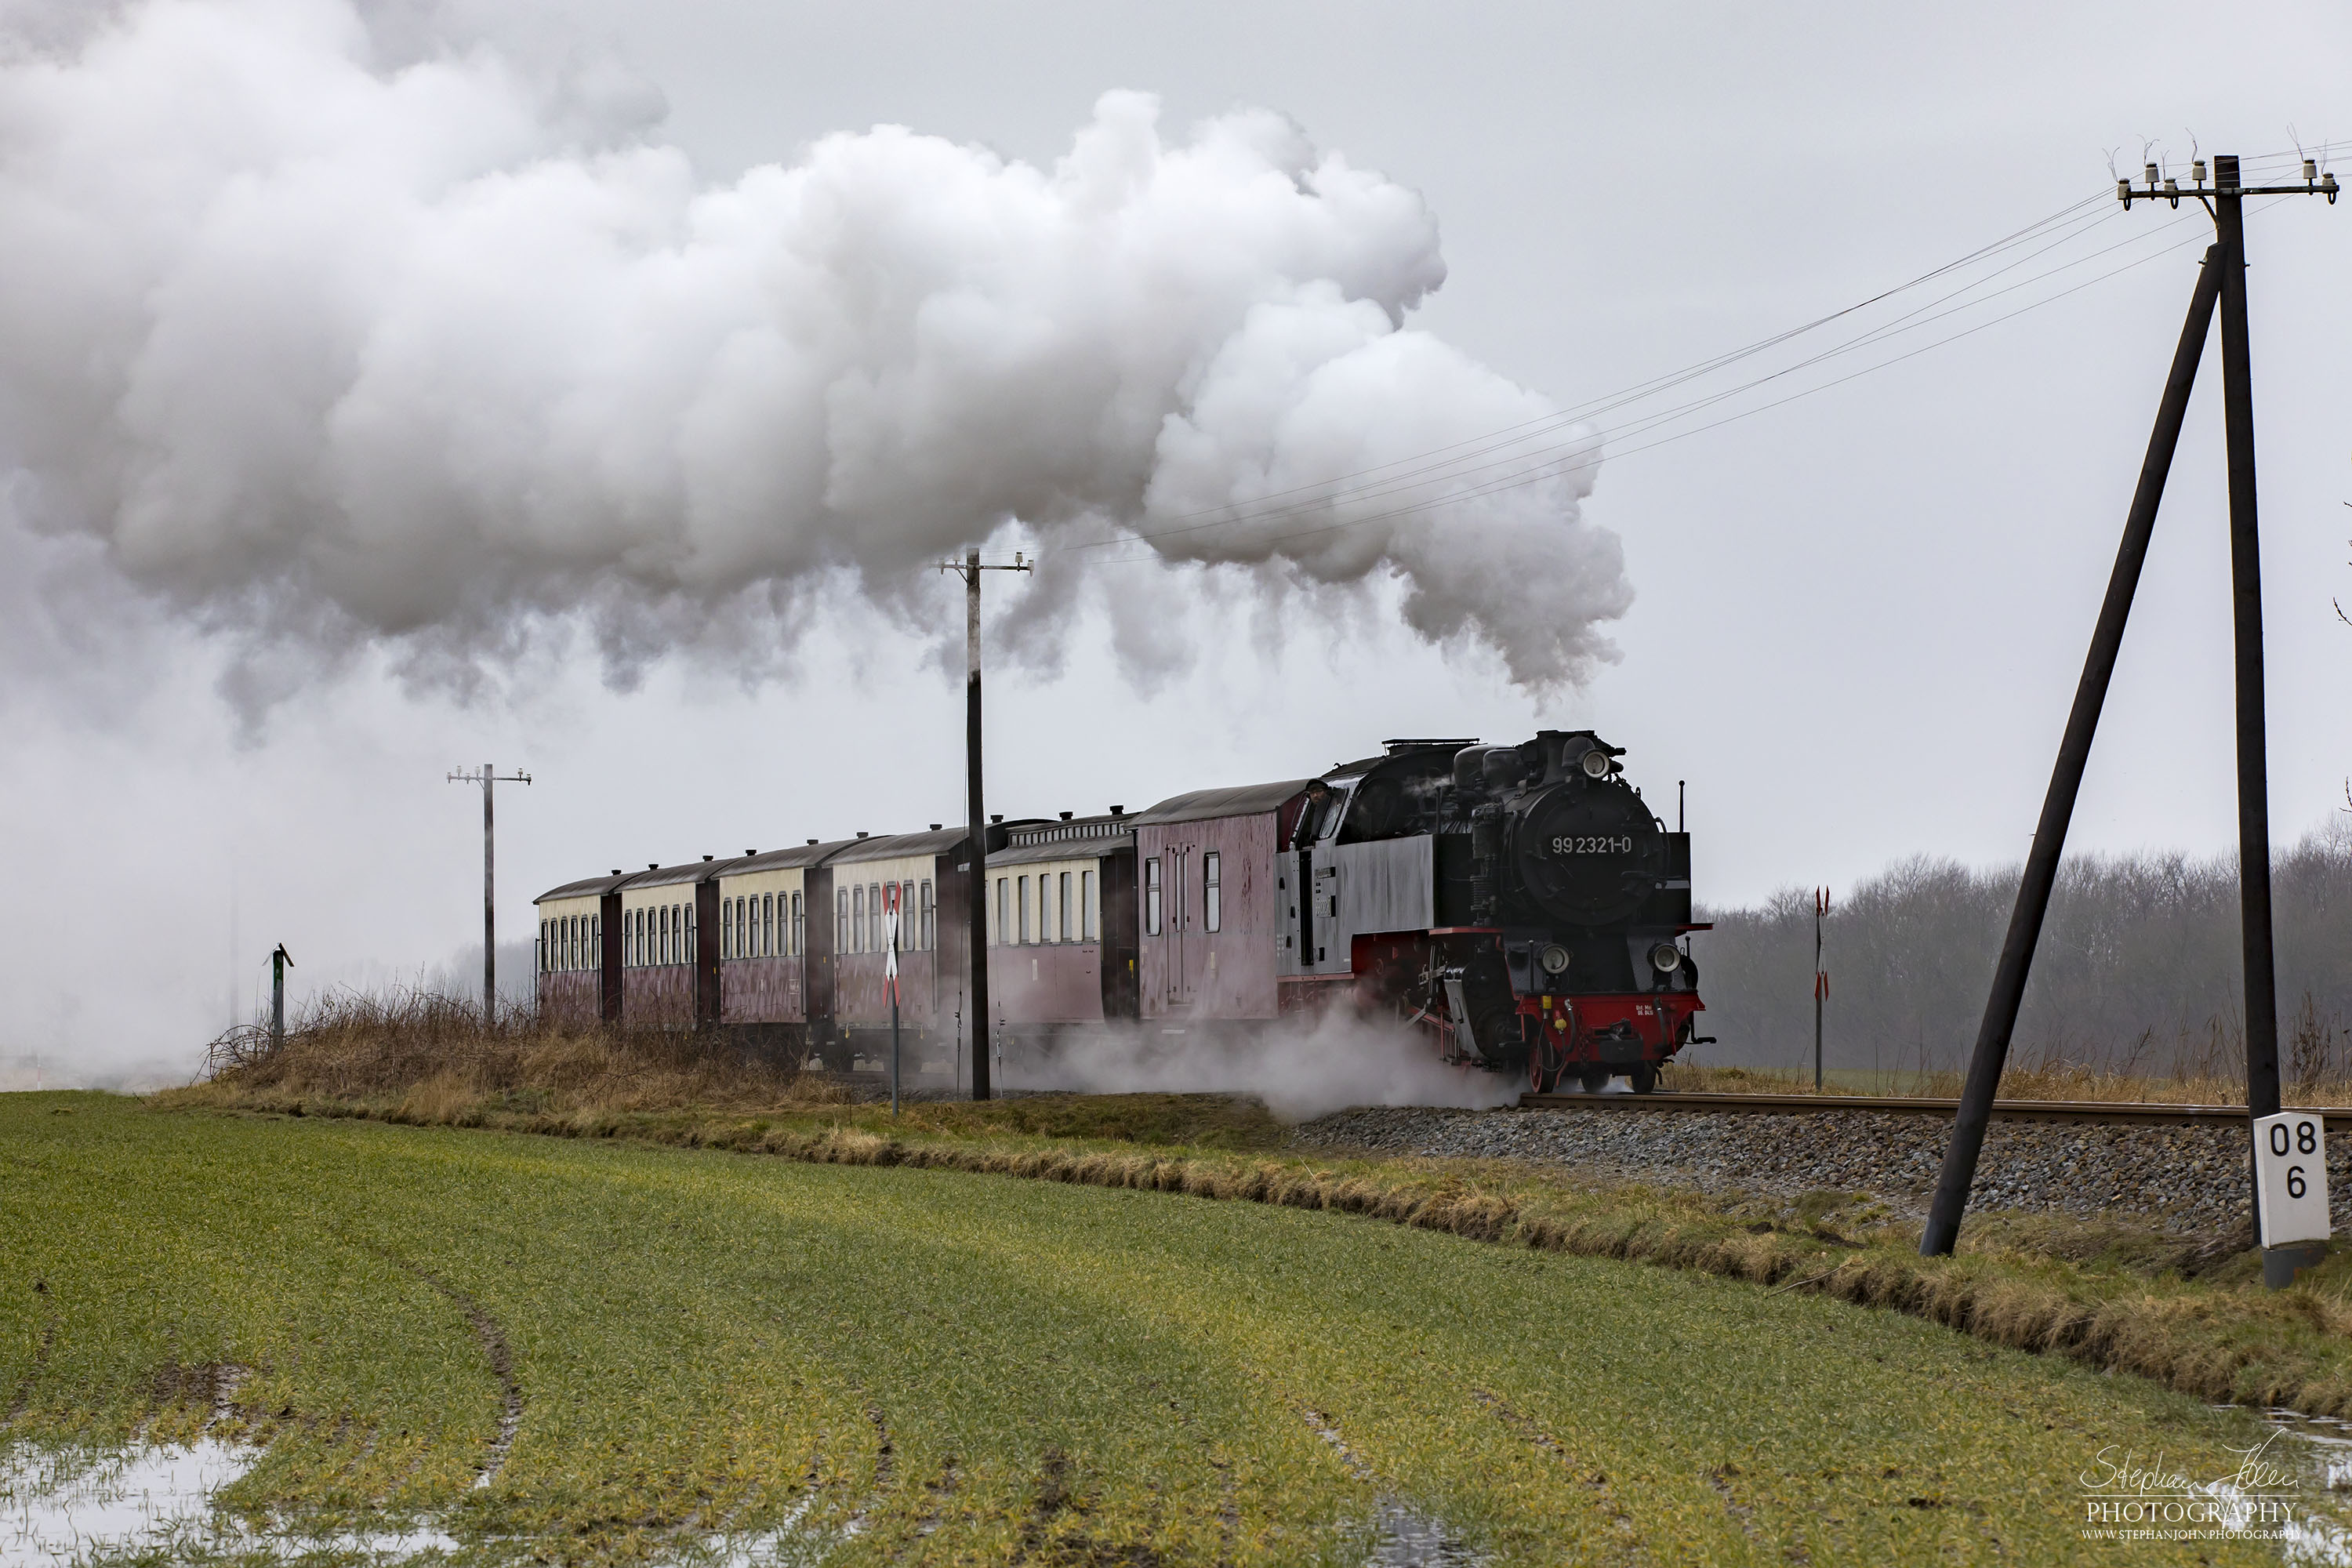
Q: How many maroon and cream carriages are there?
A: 5